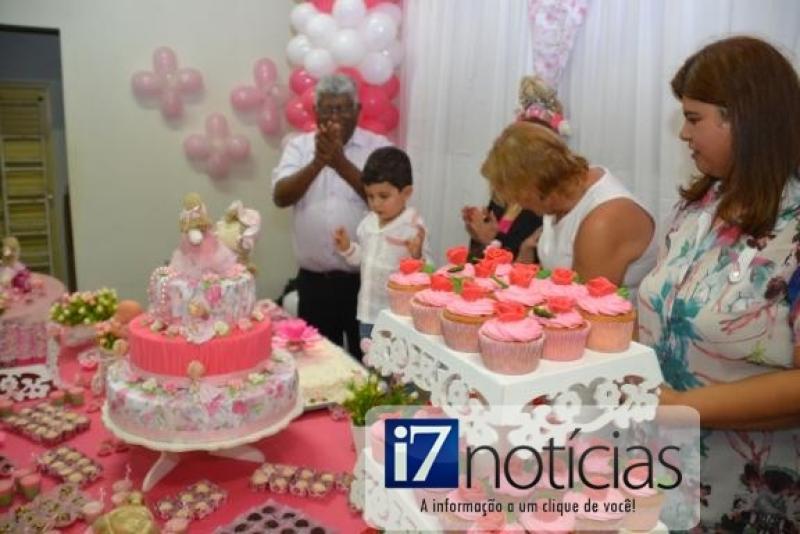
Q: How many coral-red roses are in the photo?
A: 11